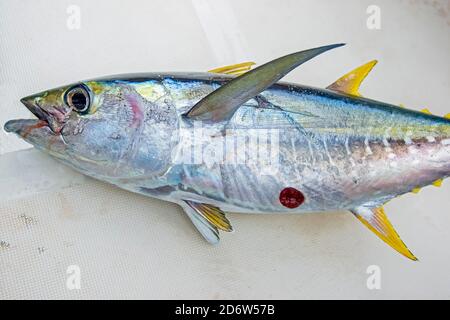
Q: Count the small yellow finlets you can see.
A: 5